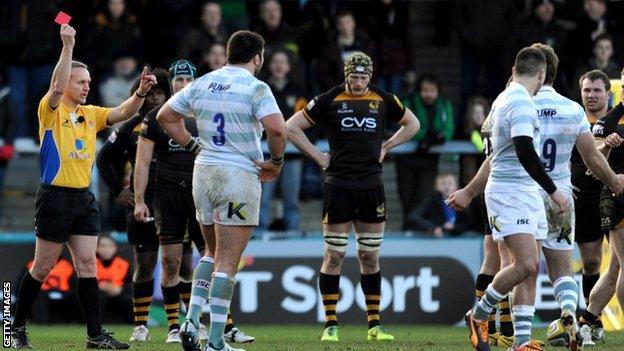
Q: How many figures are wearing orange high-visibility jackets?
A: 2